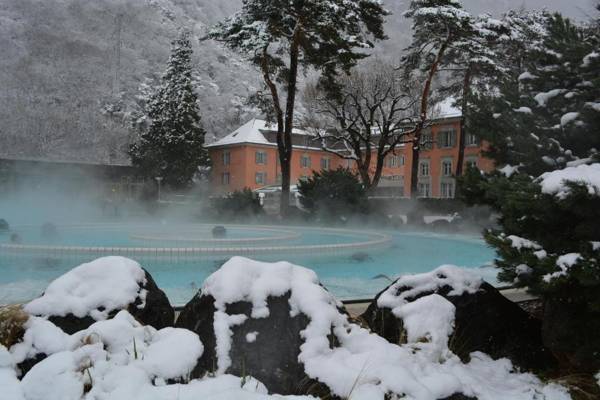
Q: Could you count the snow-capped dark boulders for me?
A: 3